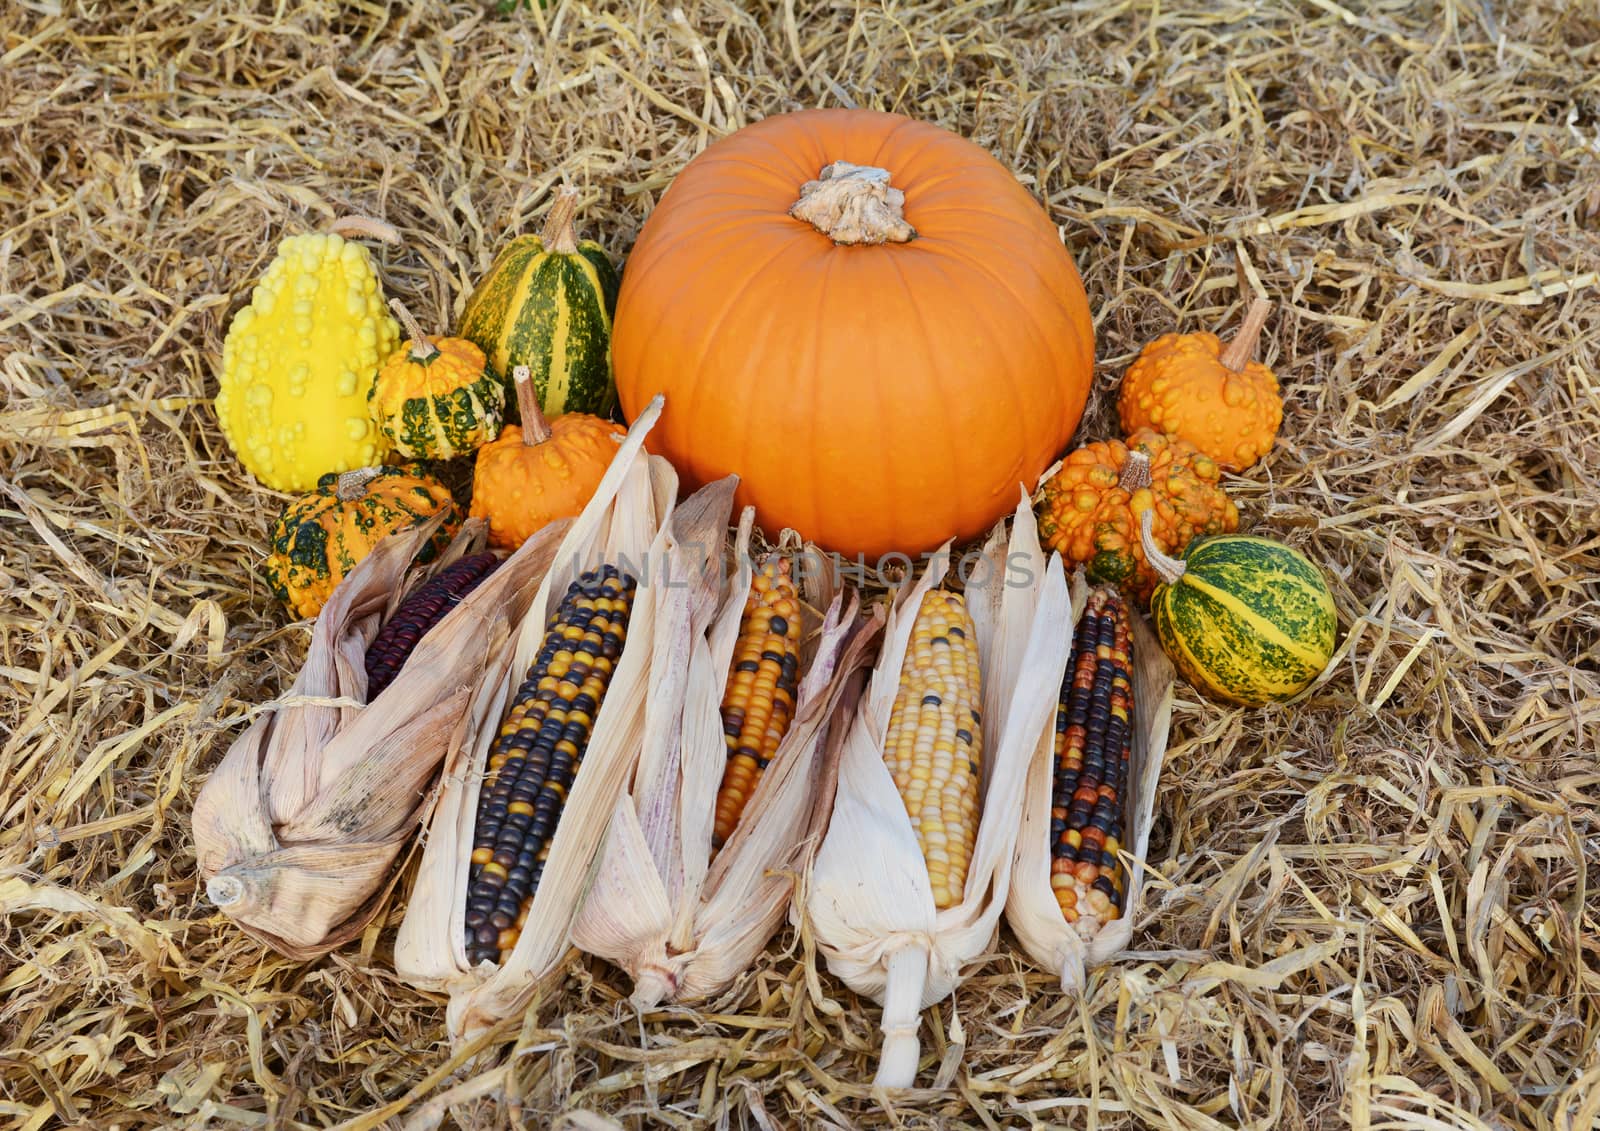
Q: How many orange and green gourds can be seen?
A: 3